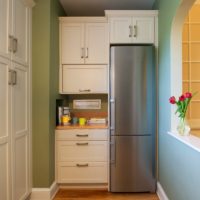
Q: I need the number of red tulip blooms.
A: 3